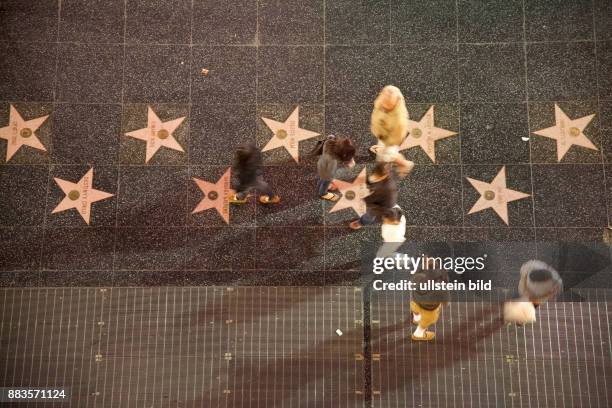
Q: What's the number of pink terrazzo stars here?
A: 9